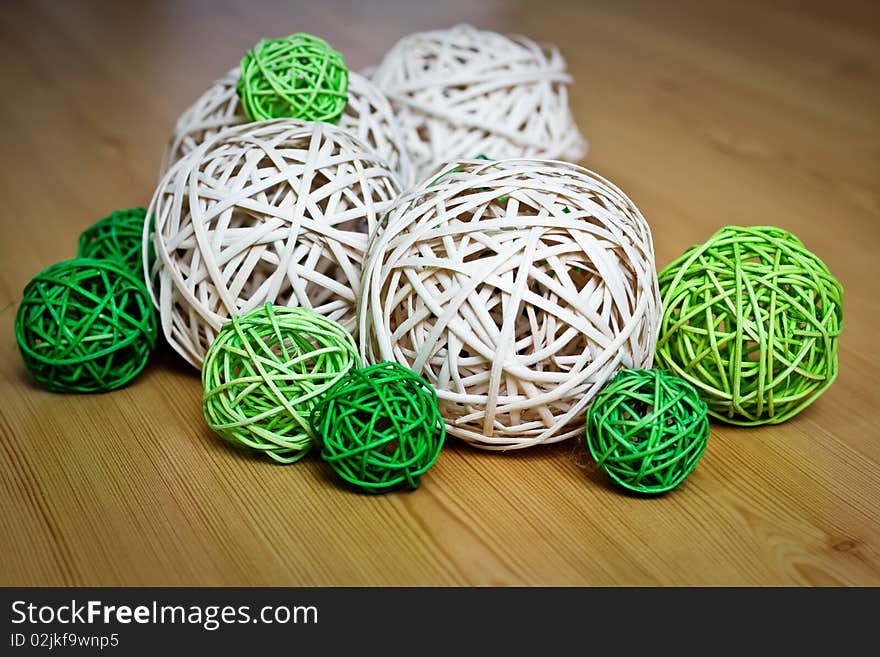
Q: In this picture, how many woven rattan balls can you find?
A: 11